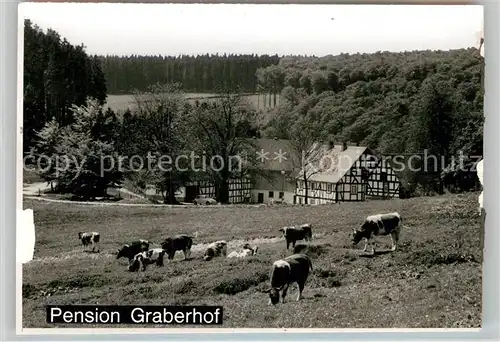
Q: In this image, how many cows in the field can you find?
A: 9